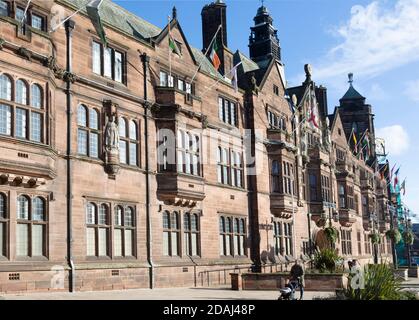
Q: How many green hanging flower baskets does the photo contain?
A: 4